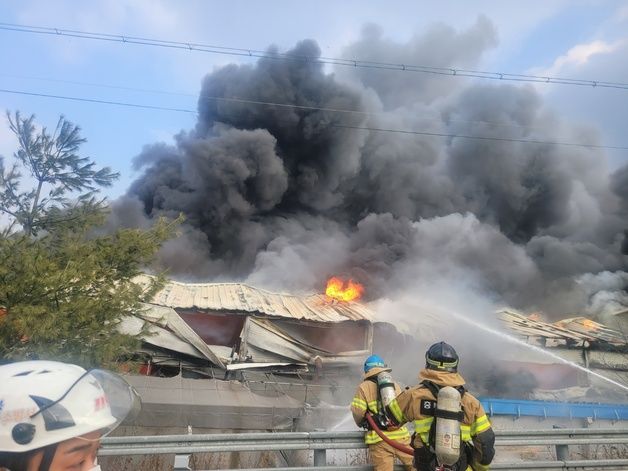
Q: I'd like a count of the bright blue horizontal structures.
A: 1